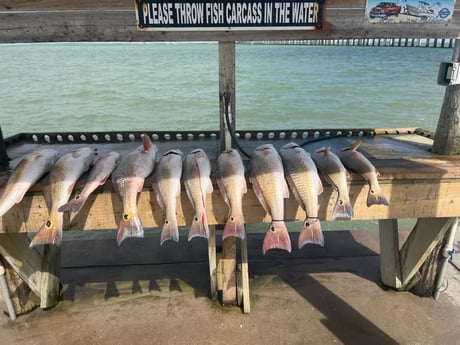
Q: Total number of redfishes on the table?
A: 11